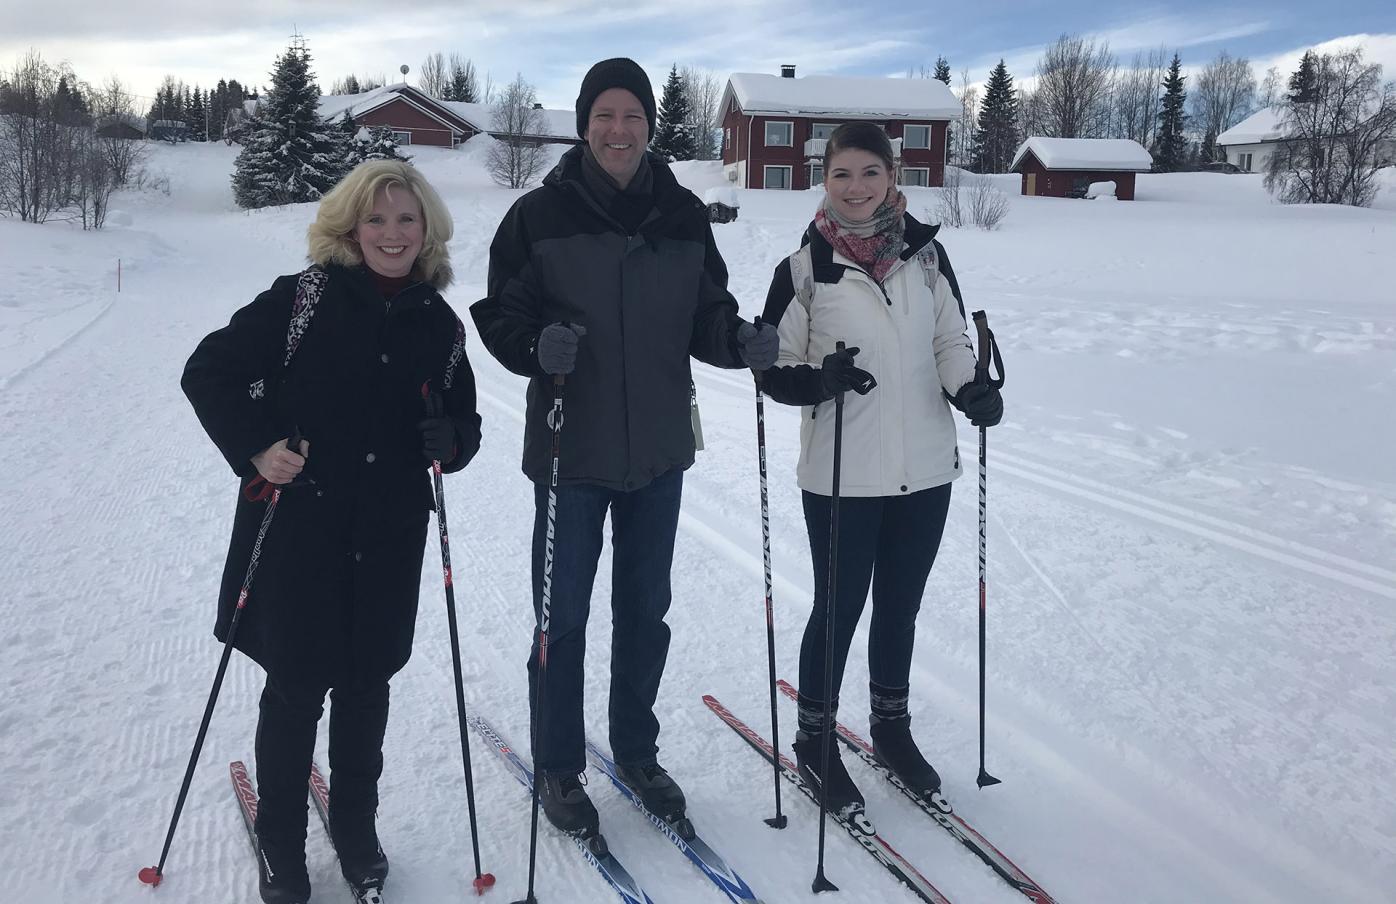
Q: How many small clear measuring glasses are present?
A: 0